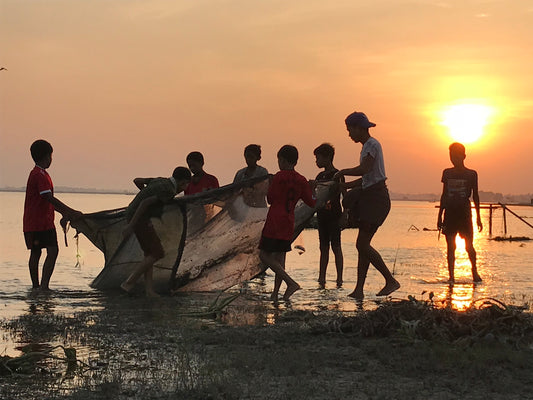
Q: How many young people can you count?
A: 8